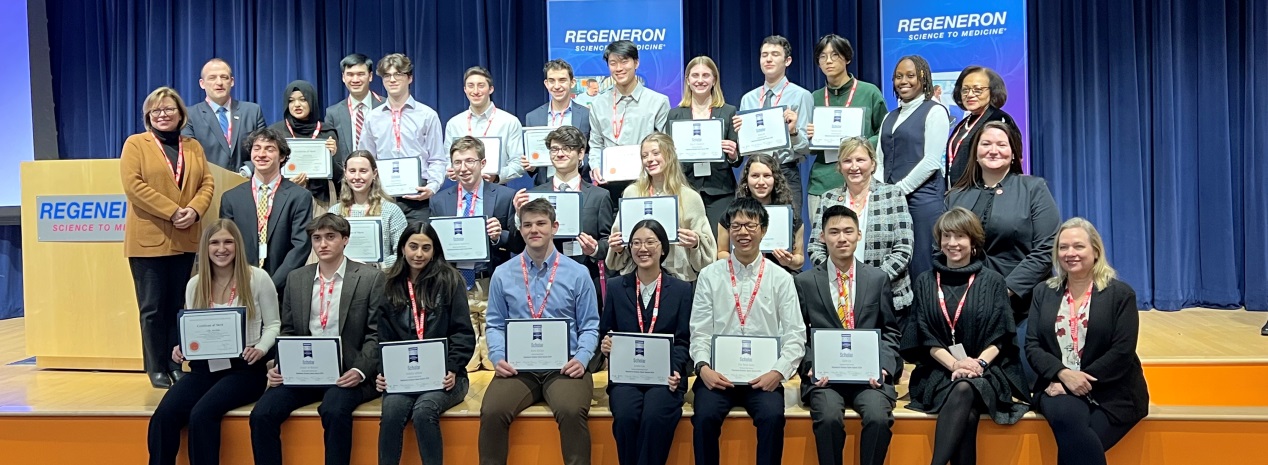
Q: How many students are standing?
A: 14